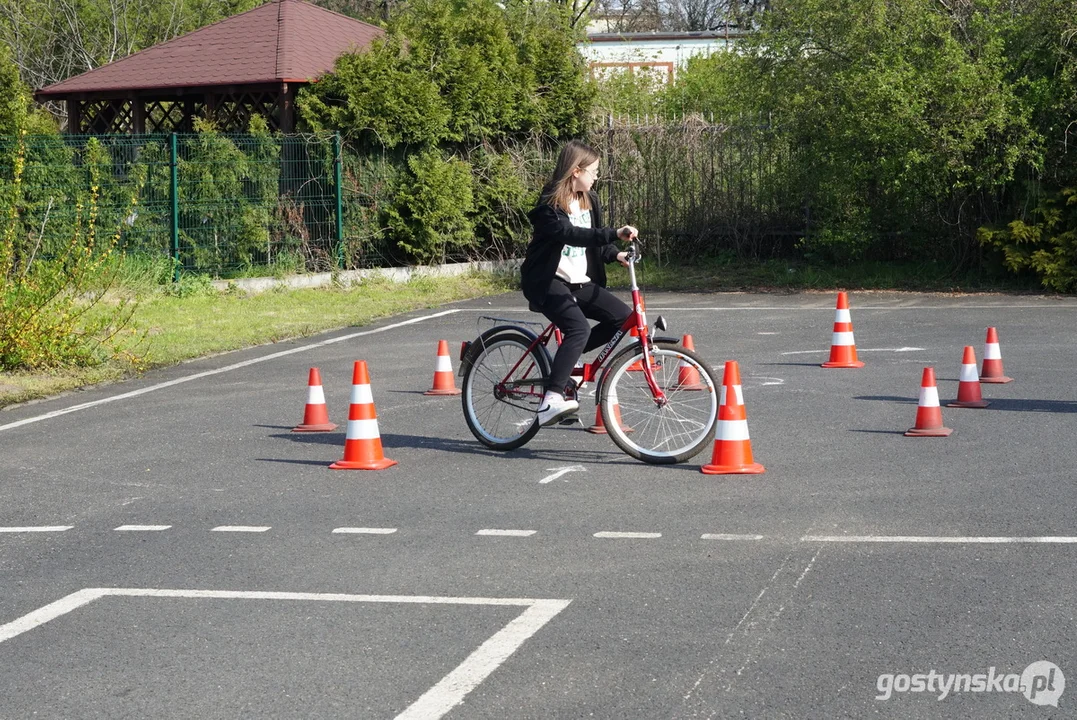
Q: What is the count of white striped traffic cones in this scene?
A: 11